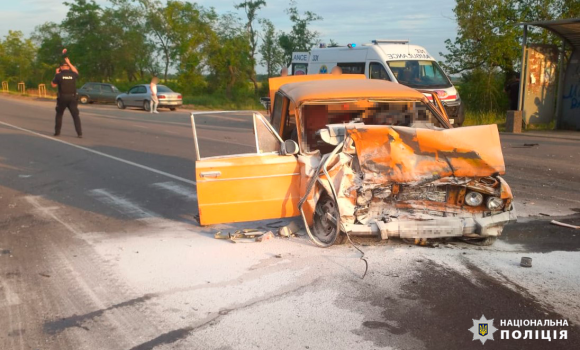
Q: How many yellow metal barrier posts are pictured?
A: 3